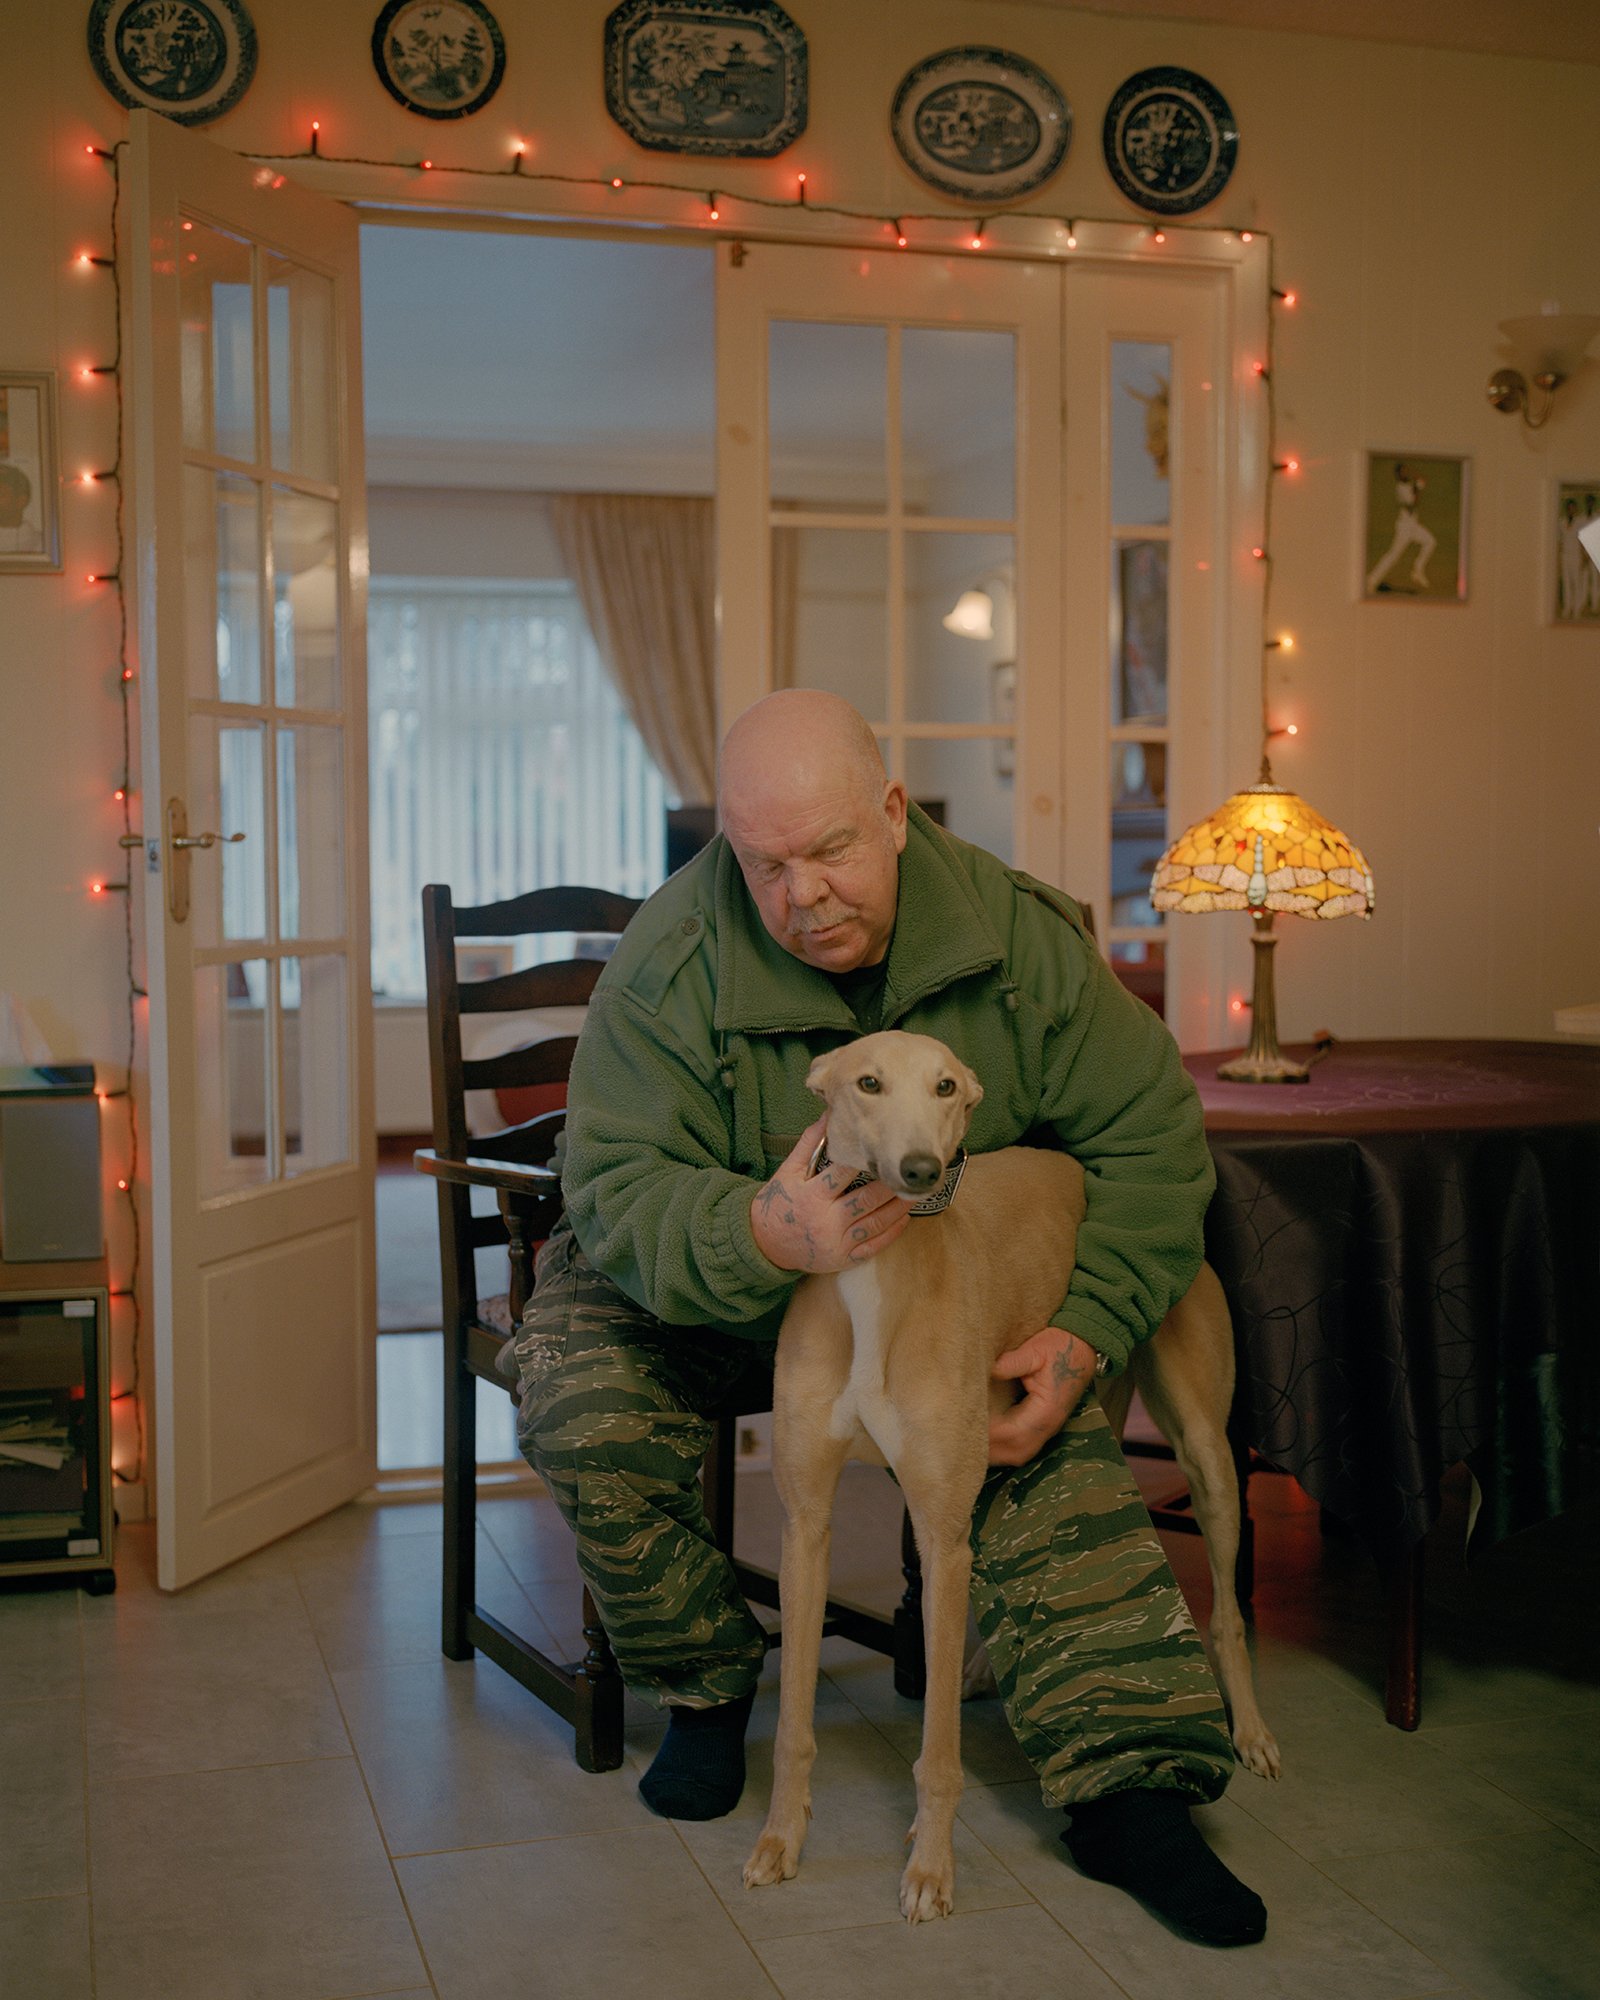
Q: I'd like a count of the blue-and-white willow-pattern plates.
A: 5